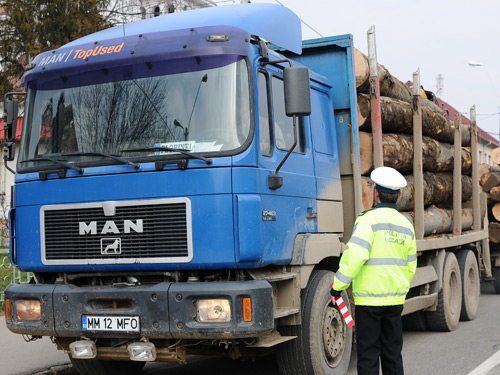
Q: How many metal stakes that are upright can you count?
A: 4